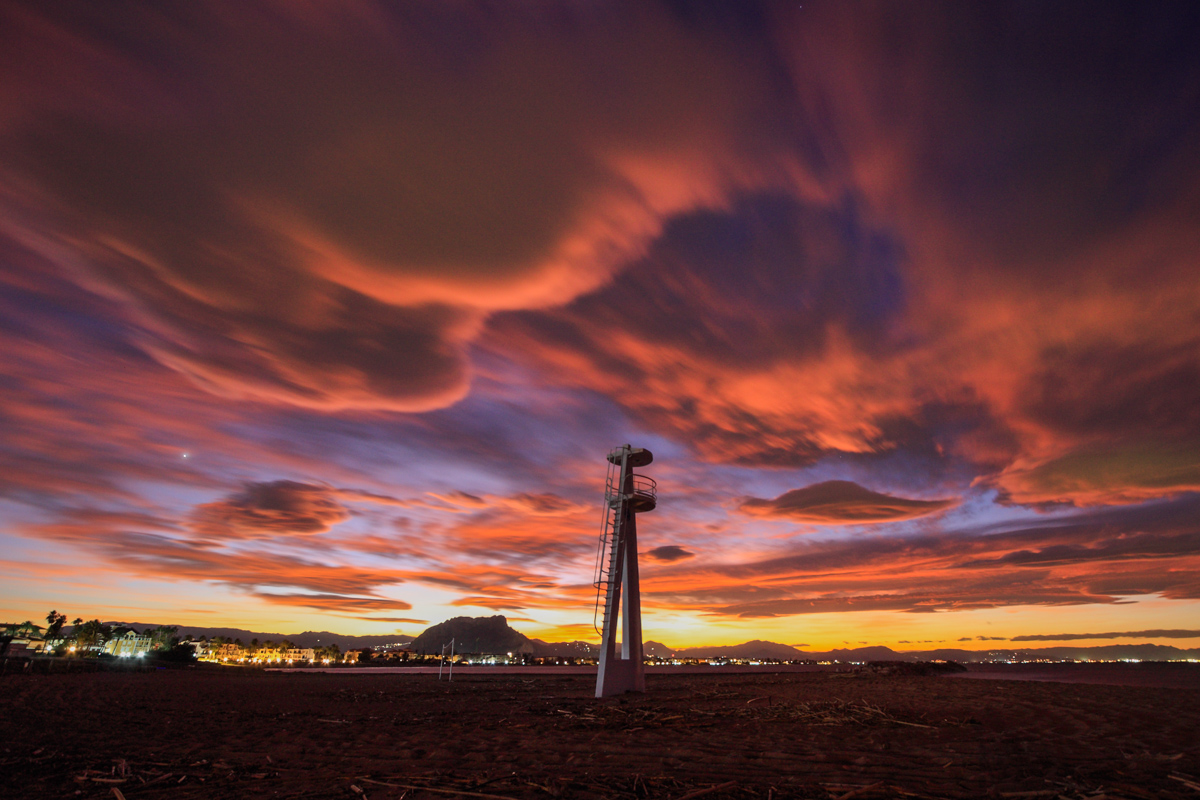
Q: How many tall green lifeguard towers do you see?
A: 0